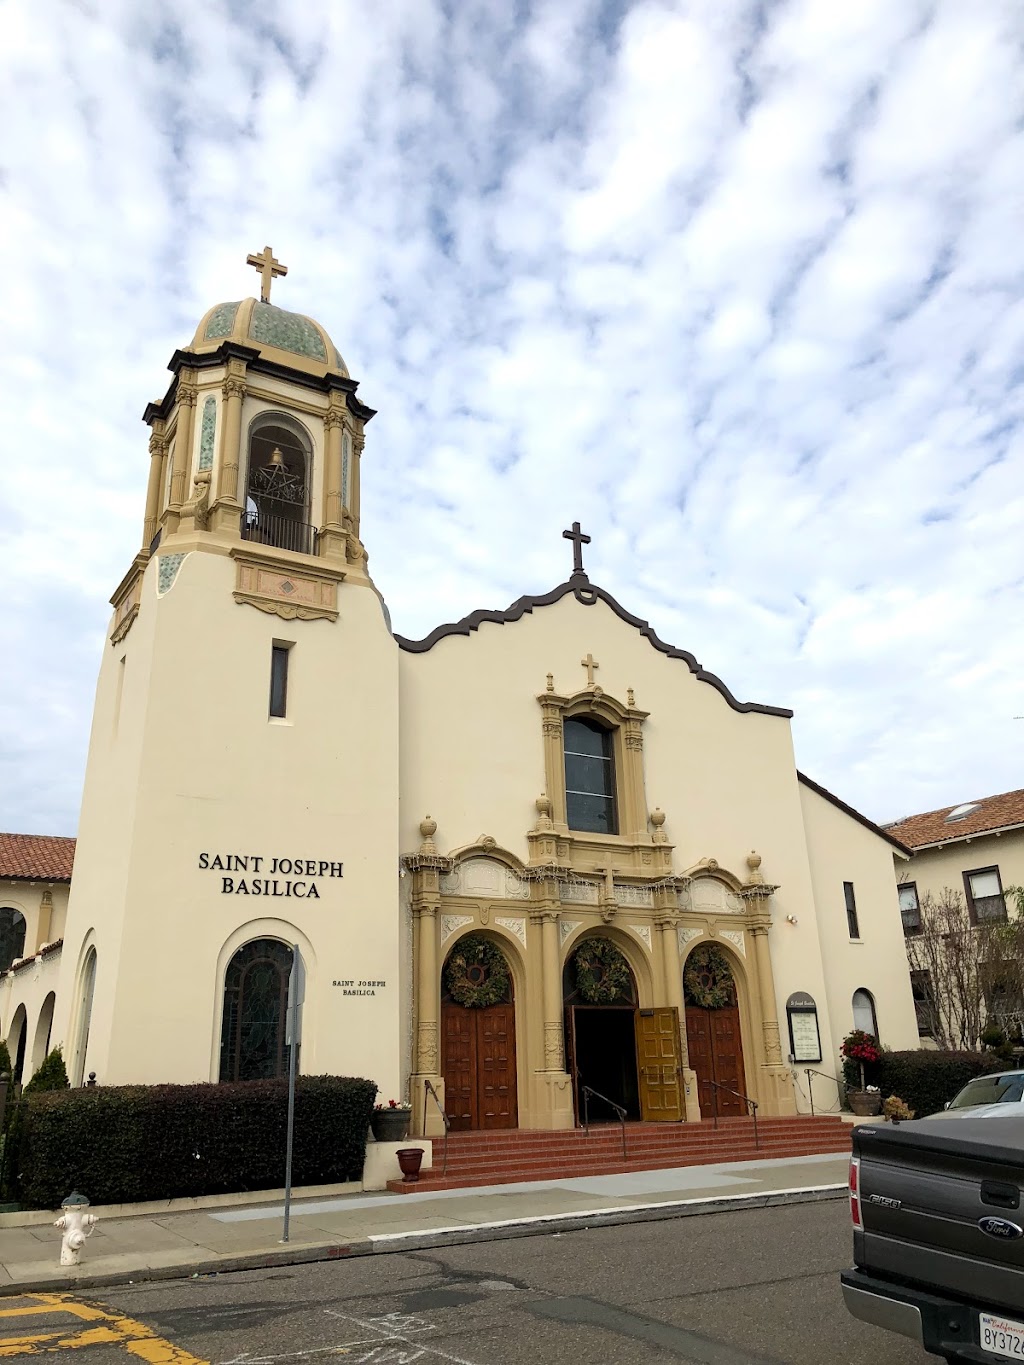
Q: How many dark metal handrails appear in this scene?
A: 4